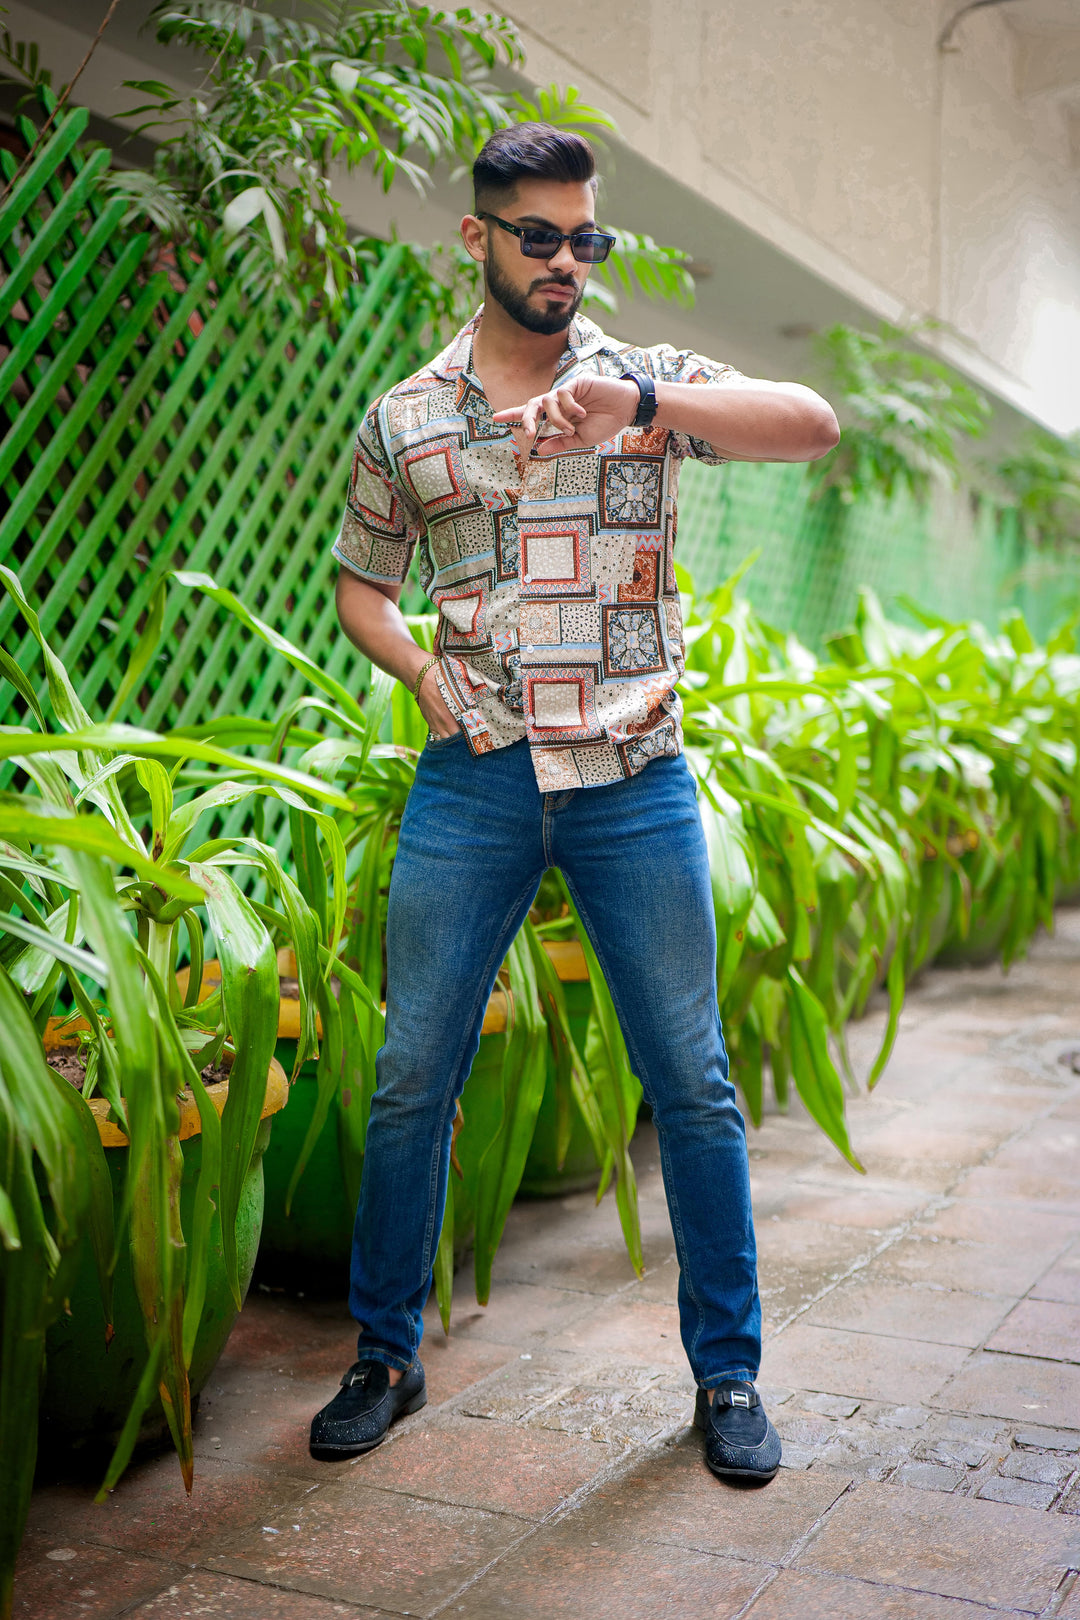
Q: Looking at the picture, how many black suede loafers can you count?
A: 2